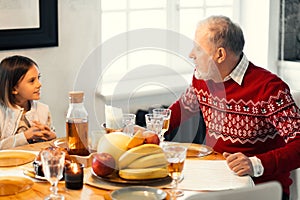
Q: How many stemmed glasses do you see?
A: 5